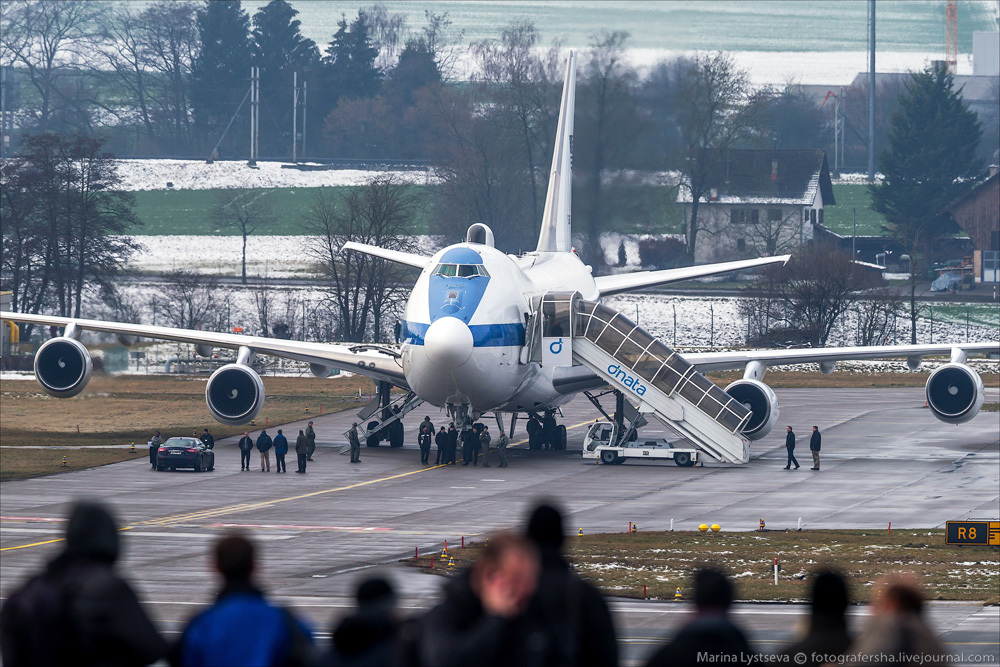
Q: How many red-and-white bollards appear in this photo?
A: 1